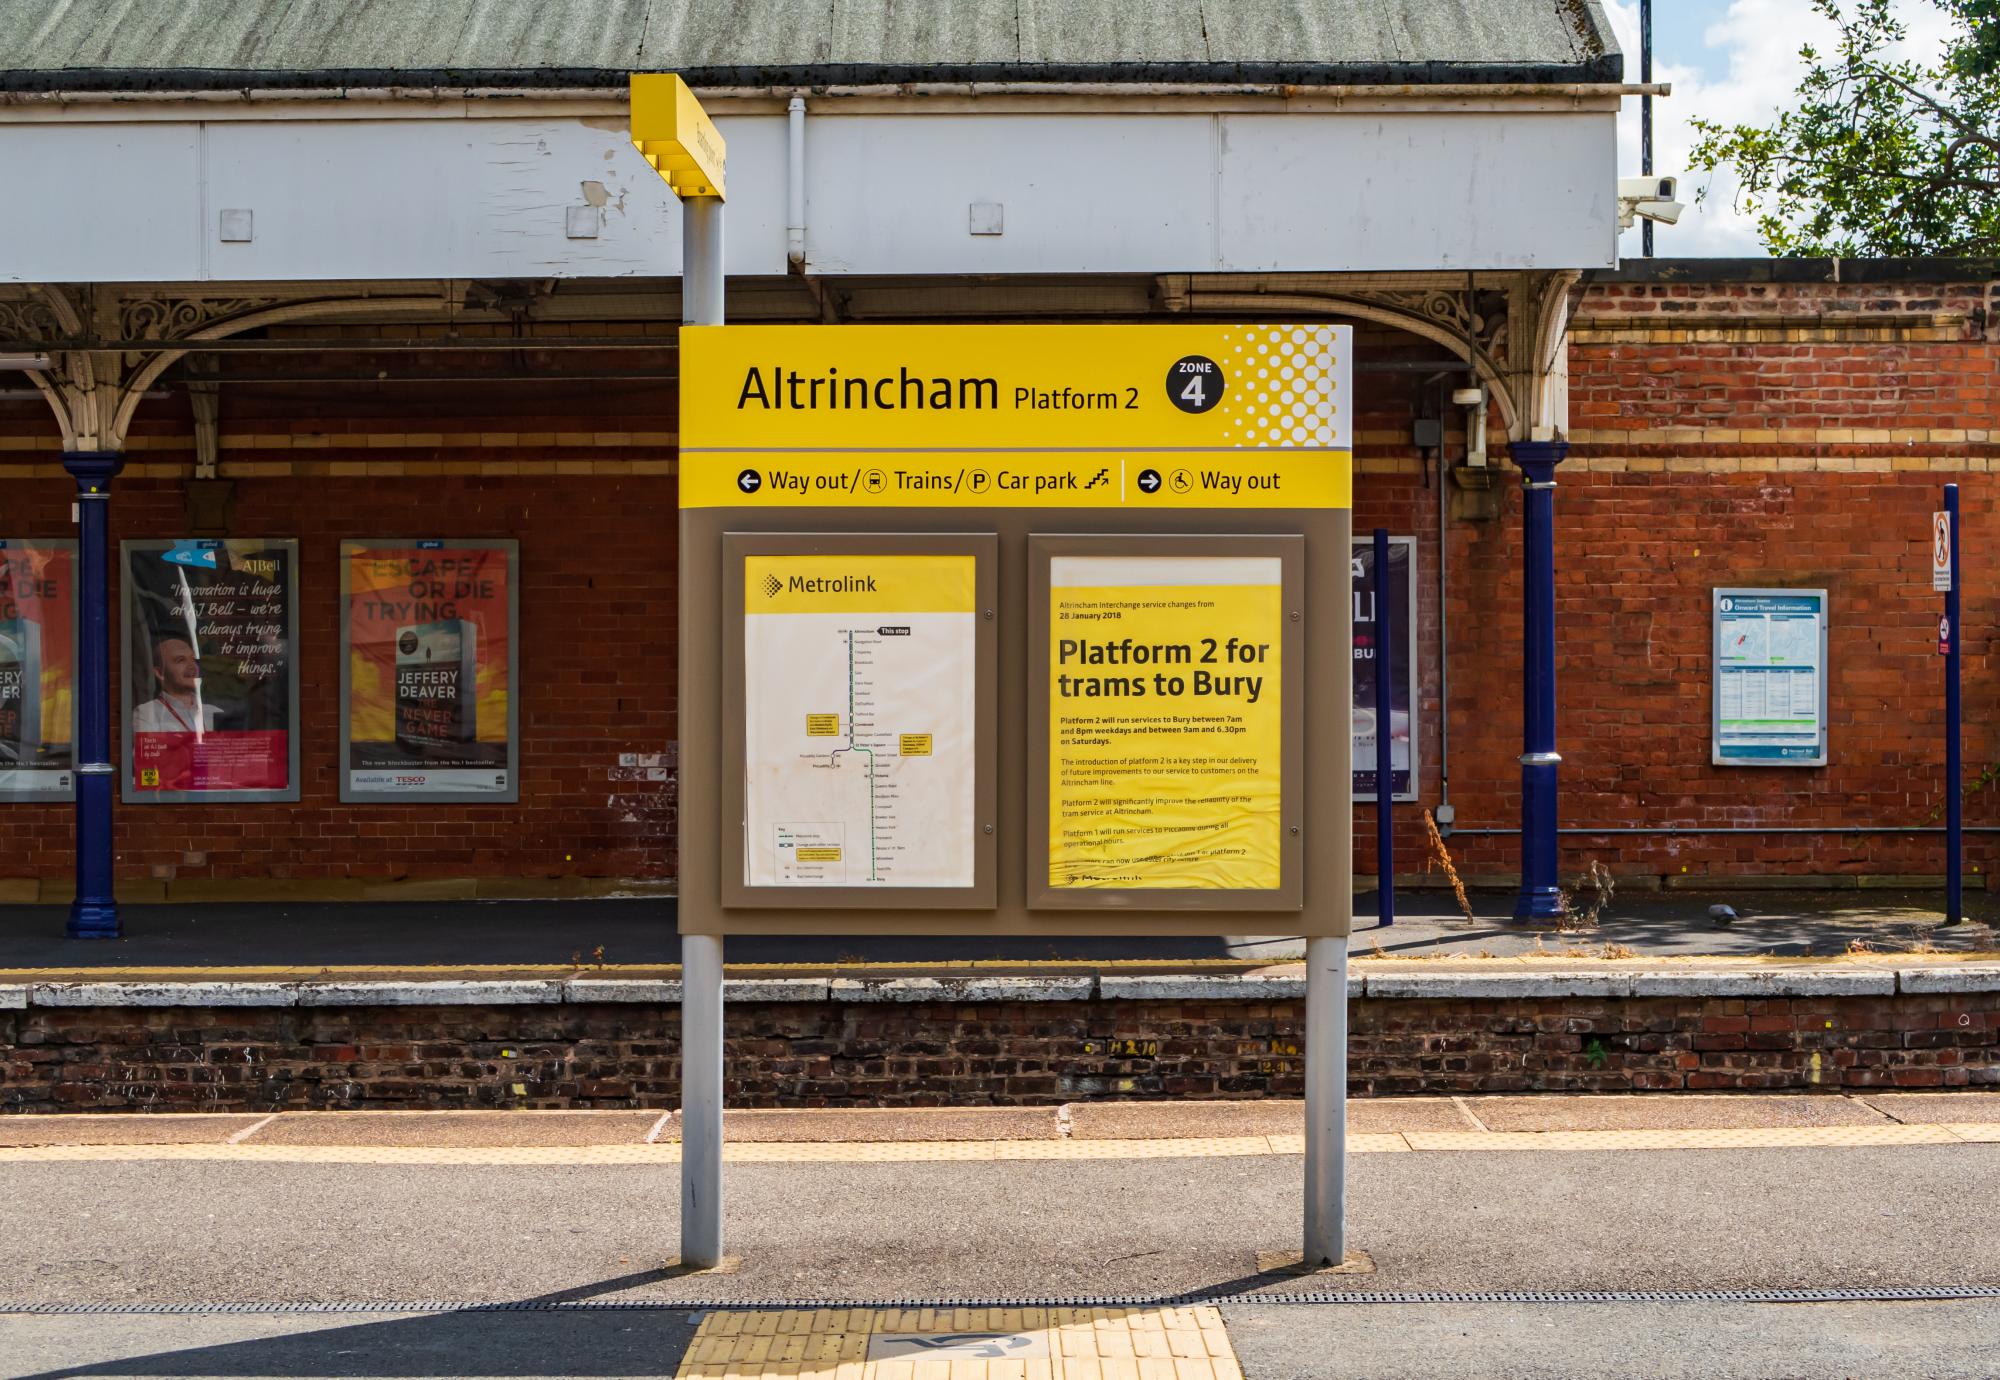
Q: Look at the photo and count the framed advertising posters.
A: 4